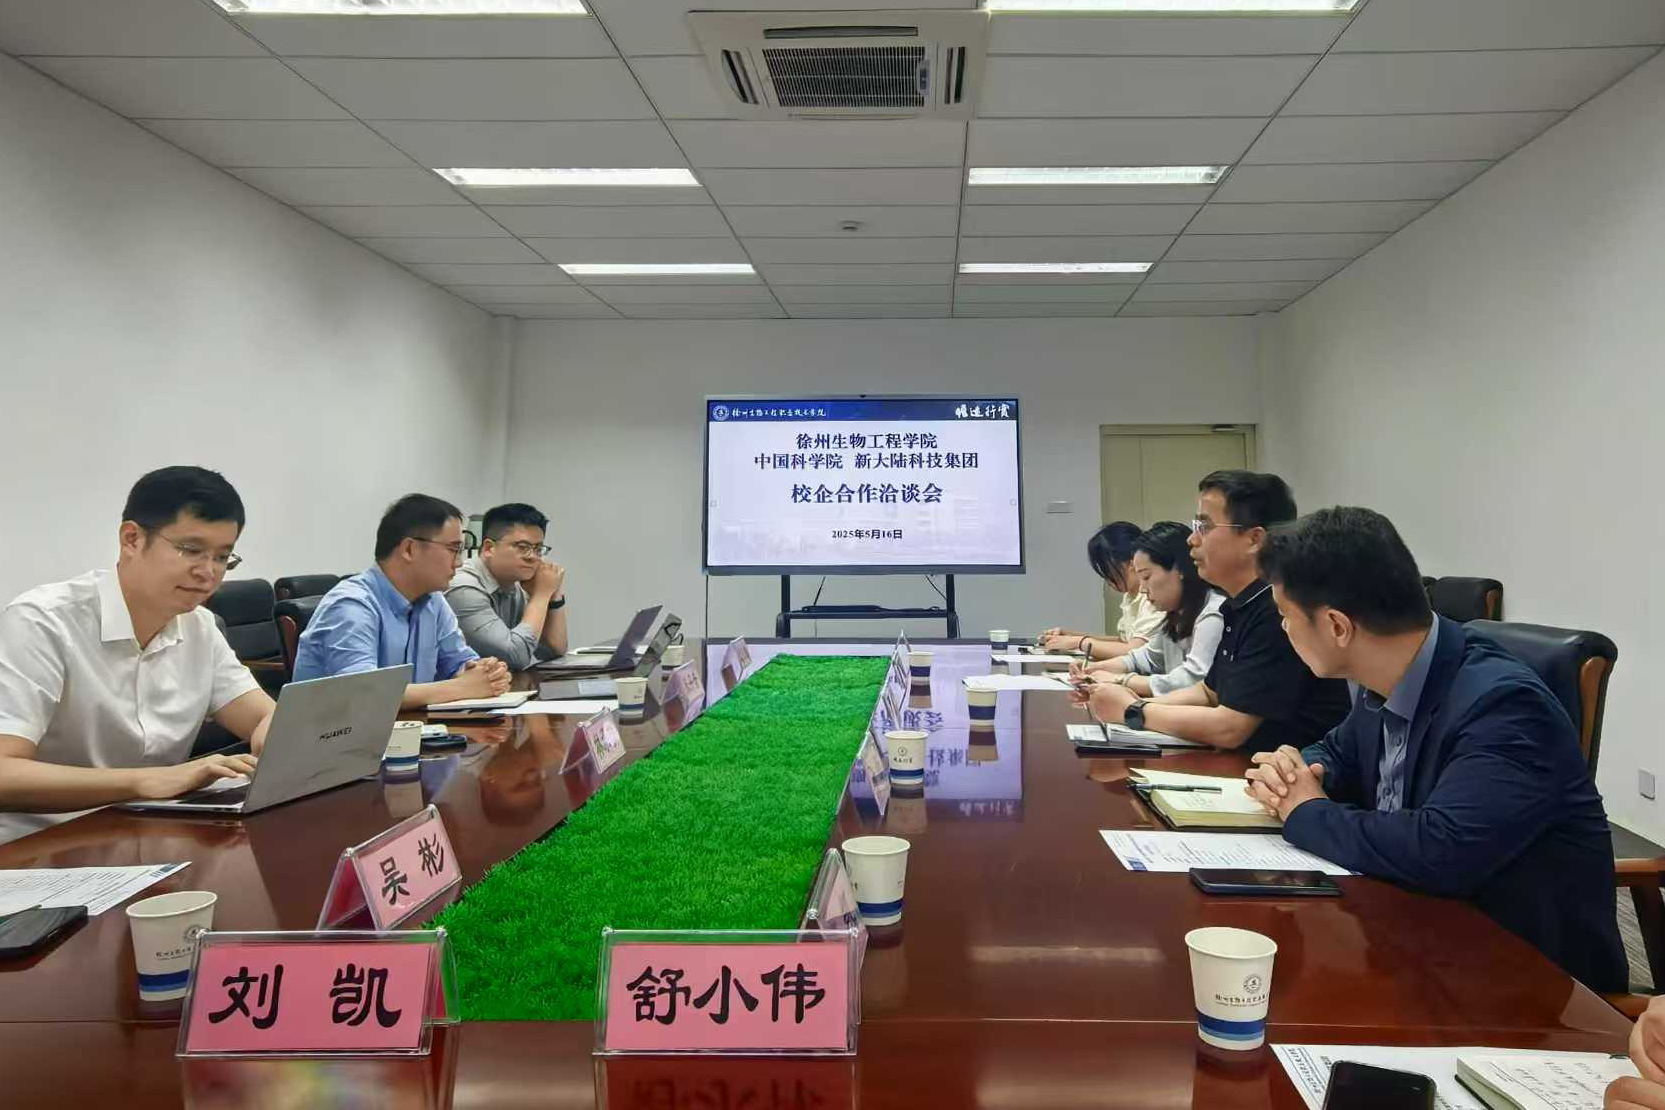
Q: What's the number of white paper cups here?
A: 10